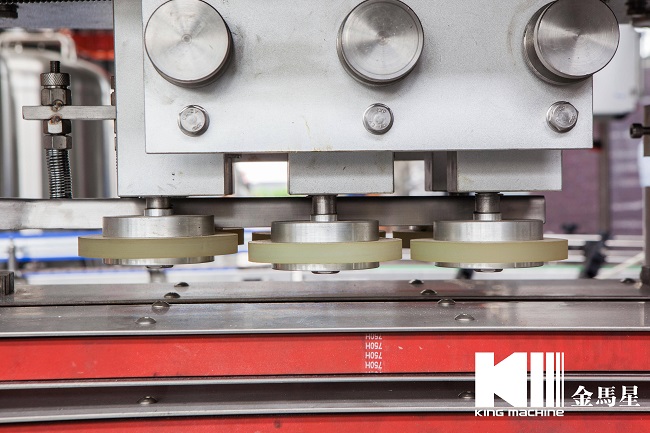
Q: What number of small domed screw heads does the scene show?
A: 11